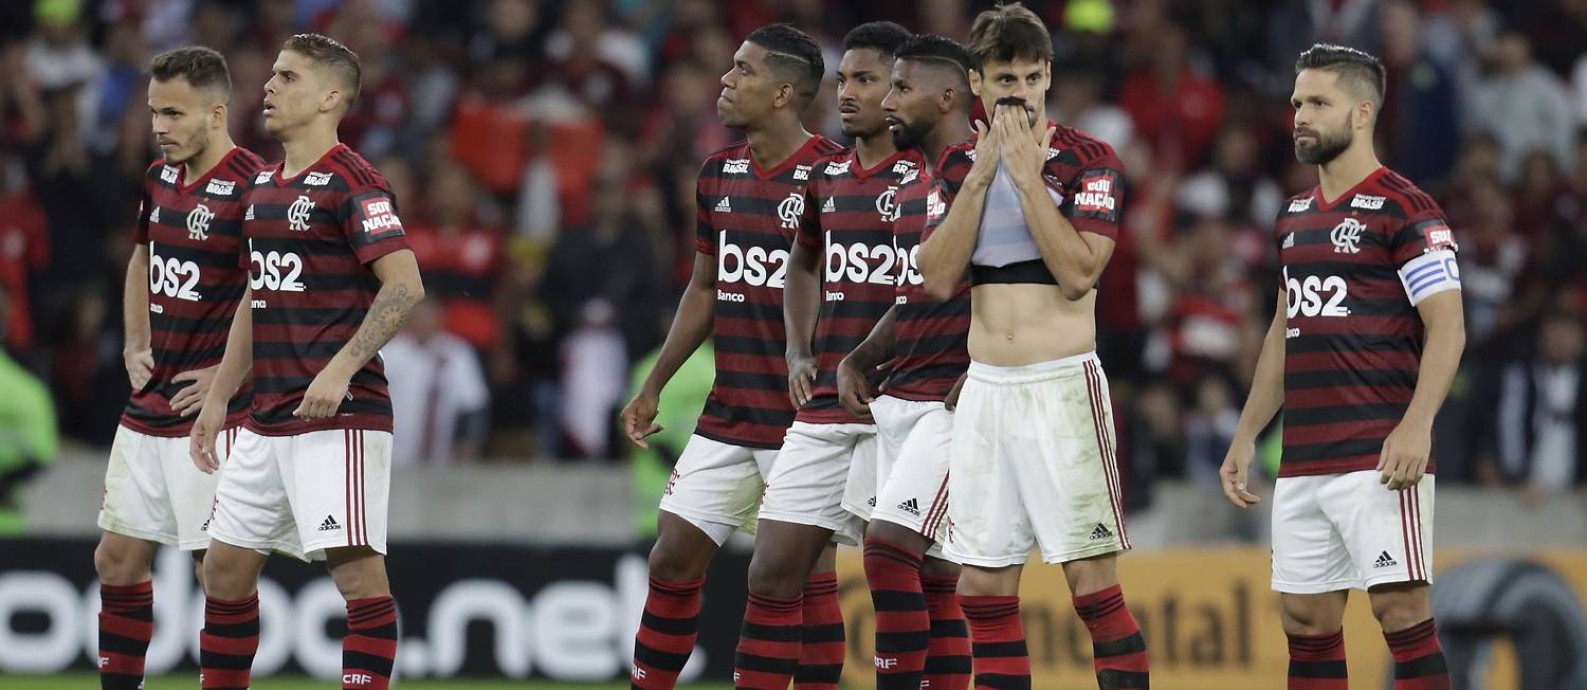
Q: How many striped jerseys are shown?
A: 7